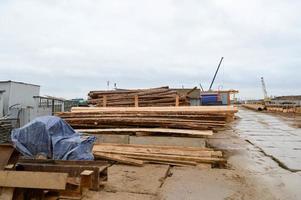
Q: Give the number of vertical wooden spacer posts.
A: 3